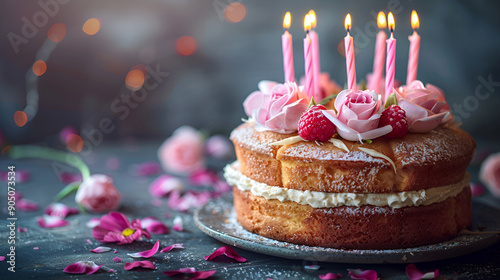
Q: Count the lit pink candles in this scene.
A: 7